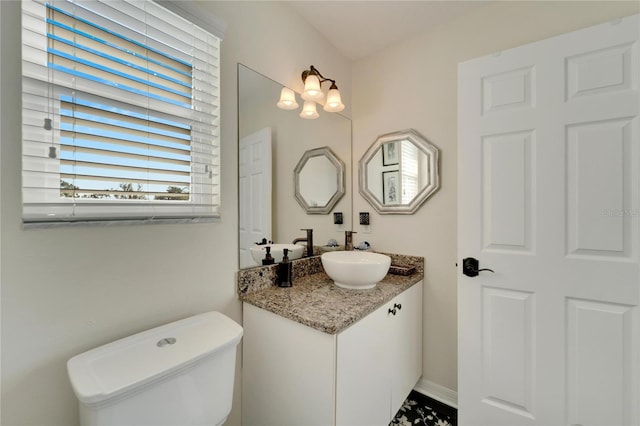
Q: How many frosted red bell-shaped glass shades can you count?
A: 0